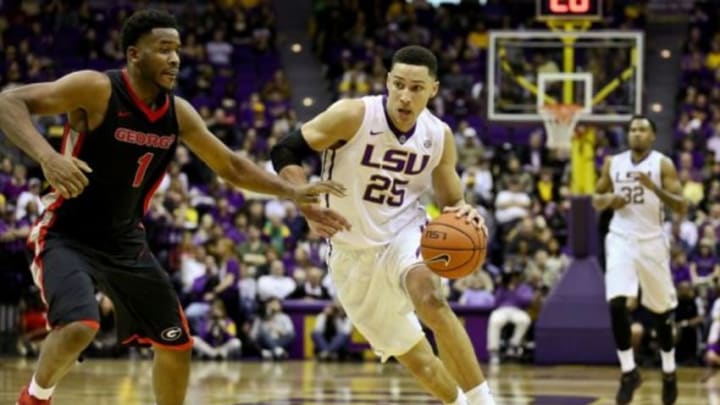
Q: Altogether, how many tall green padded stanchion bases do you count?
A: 0